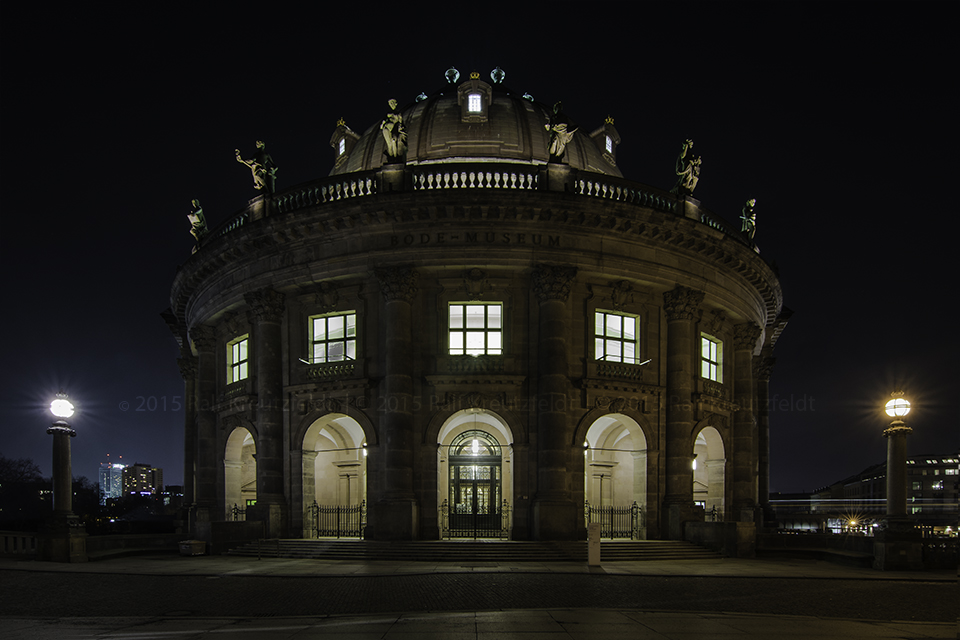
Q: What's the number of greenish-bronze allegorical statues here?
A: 6